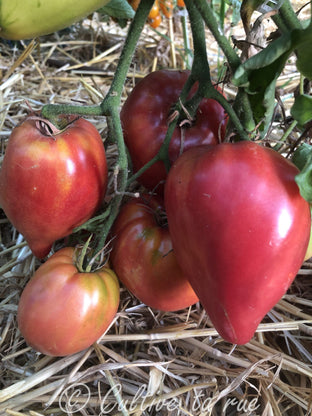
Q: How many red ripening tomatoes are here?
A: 5